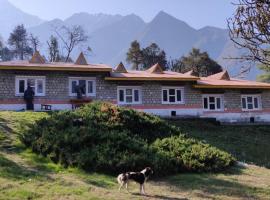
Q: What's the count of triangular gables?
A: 6